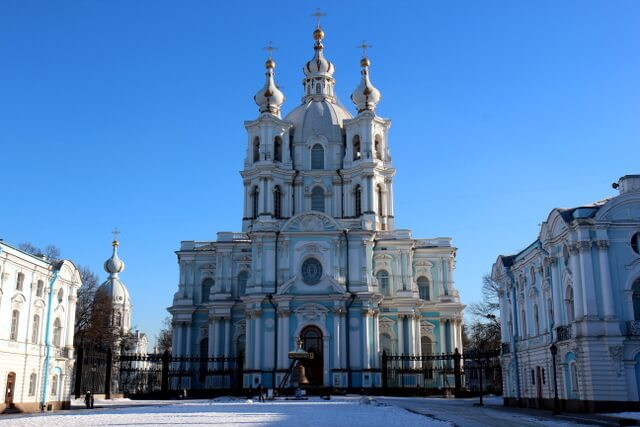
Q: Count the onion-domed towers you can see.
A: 4